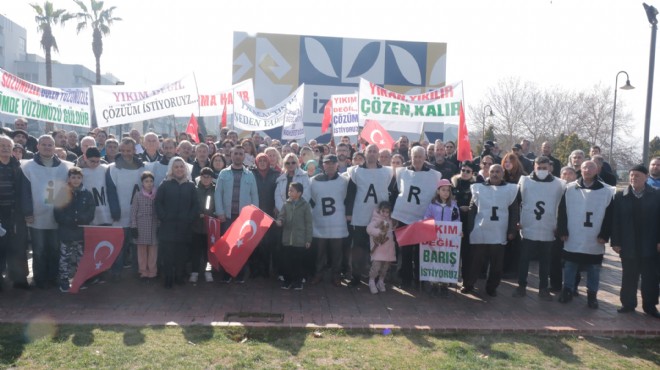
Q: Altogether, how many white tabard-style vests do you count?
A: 10